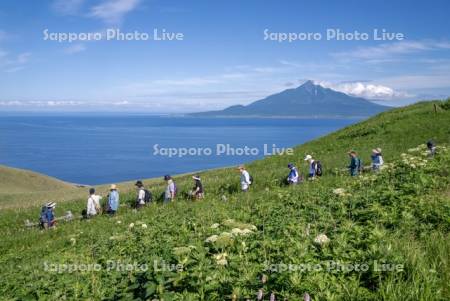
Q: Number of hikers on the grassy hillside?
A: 12